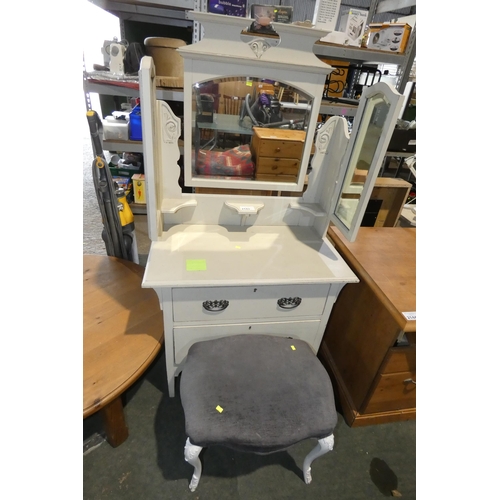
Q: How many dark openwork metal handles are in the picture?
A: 2